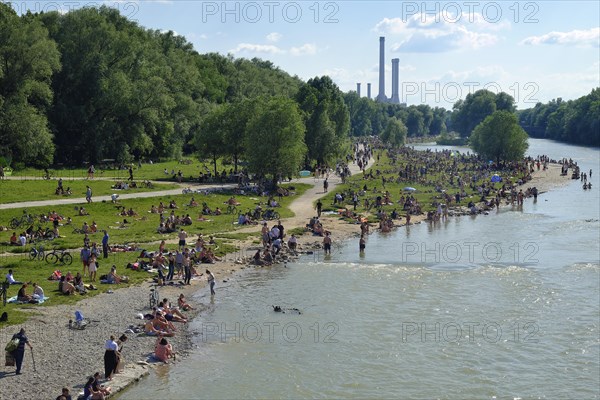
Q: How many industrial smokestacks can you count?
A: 4